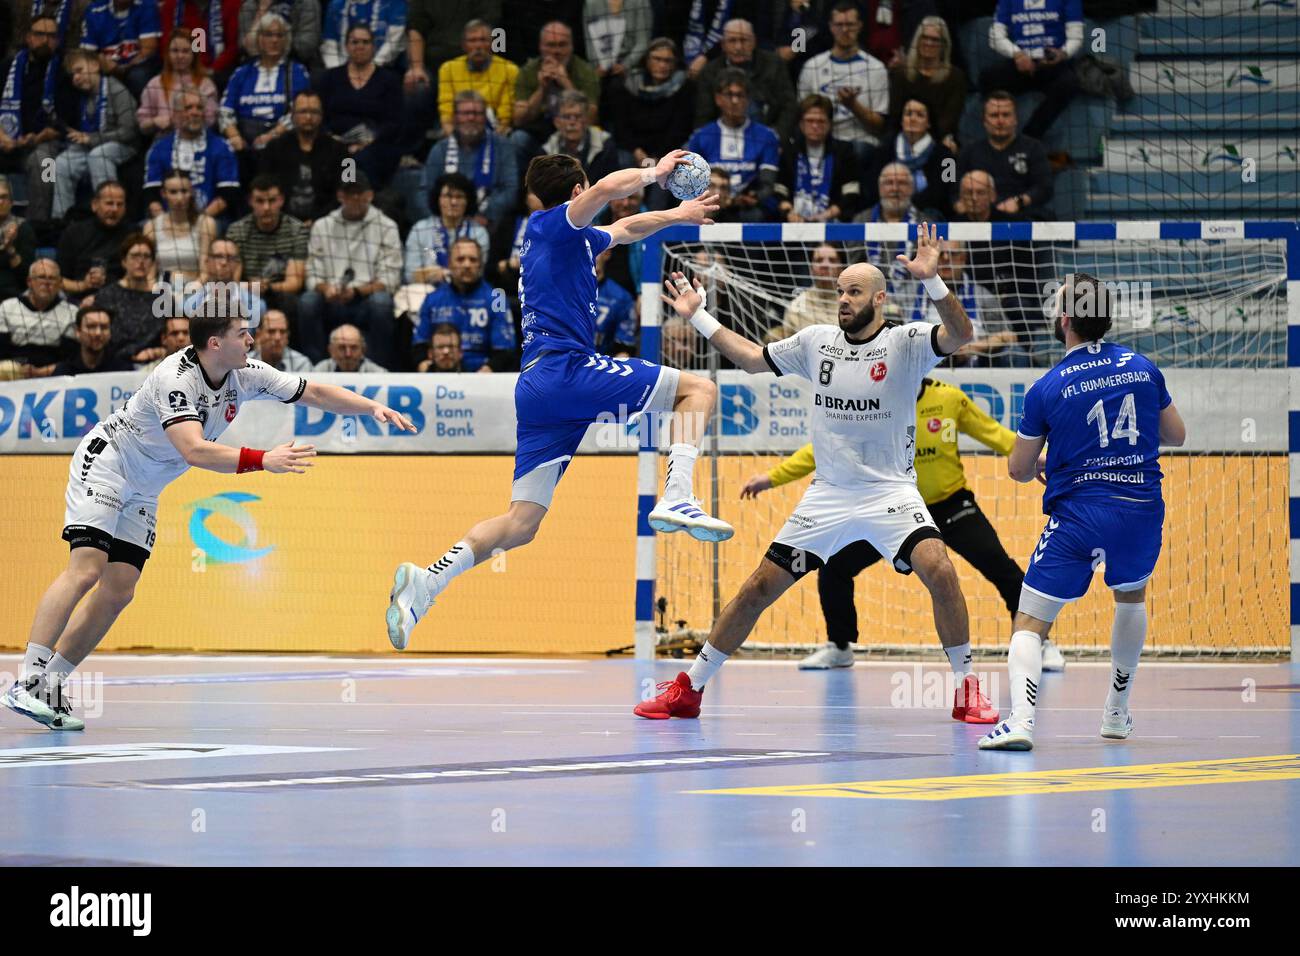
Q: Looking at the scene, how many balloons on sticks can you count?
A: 0